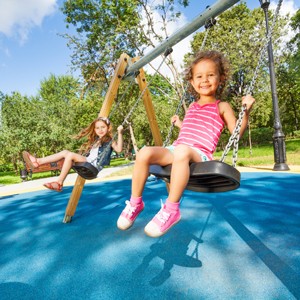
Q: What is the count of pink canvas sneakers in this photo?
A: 2